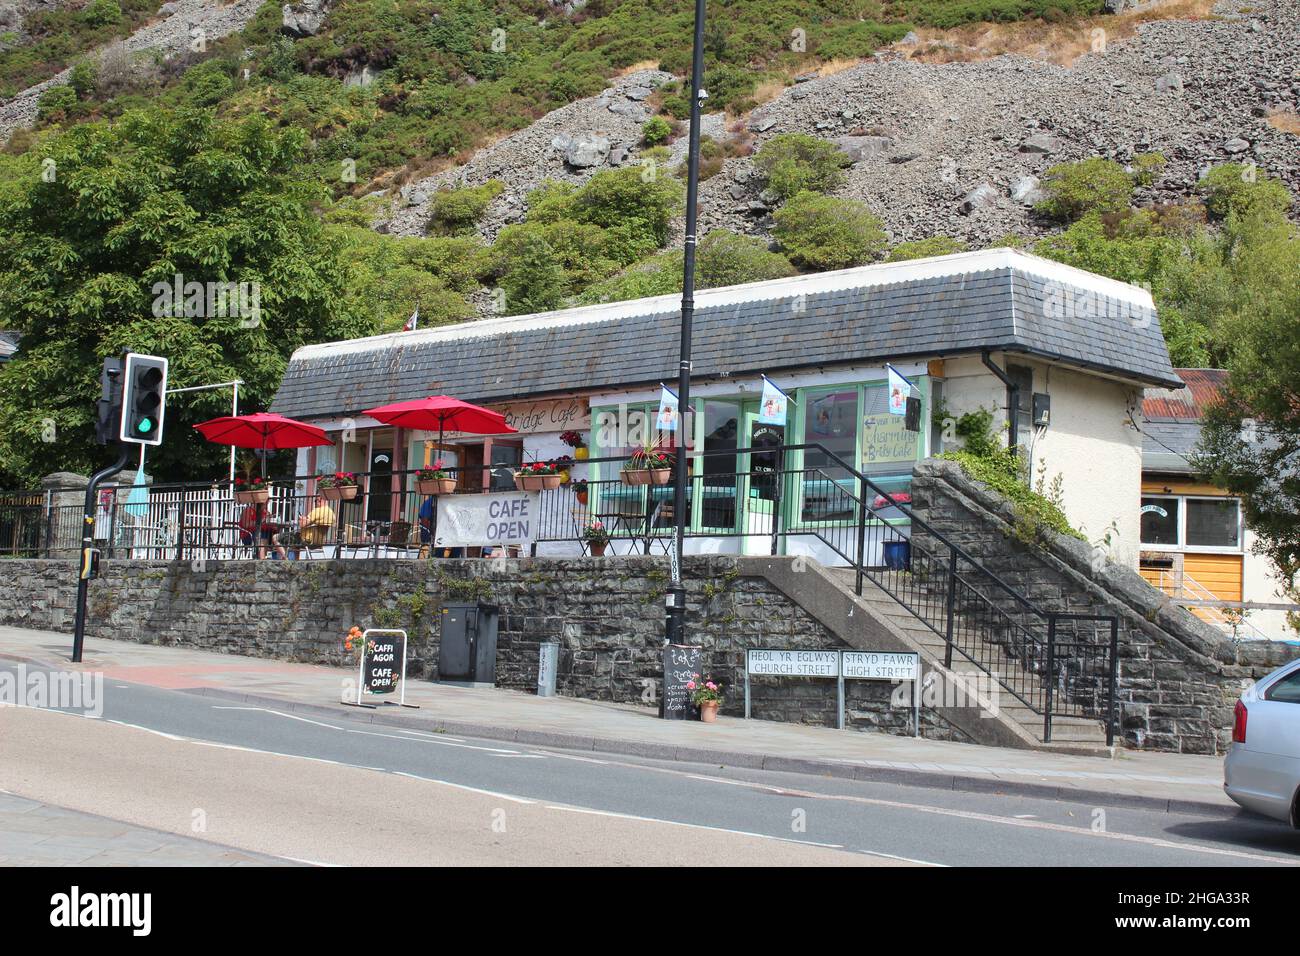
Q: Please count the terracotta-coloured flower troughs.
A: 5